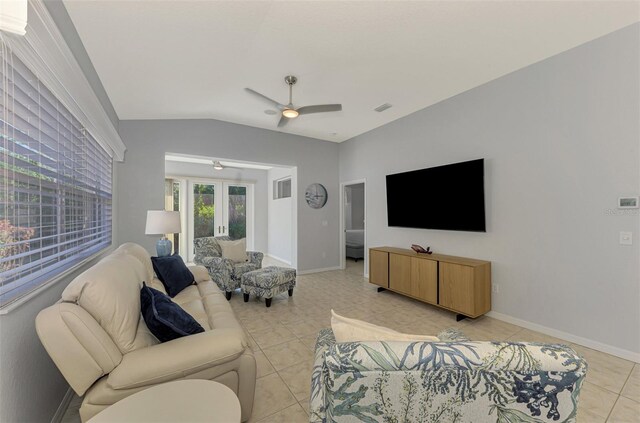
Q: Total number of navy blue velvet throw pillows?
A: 2